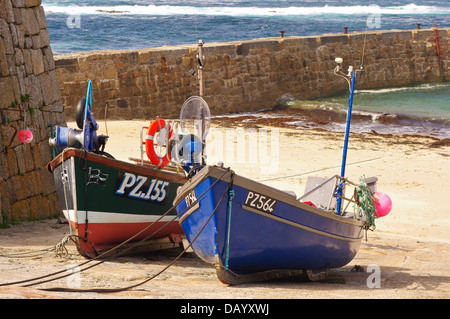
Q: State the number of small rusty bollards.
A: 3